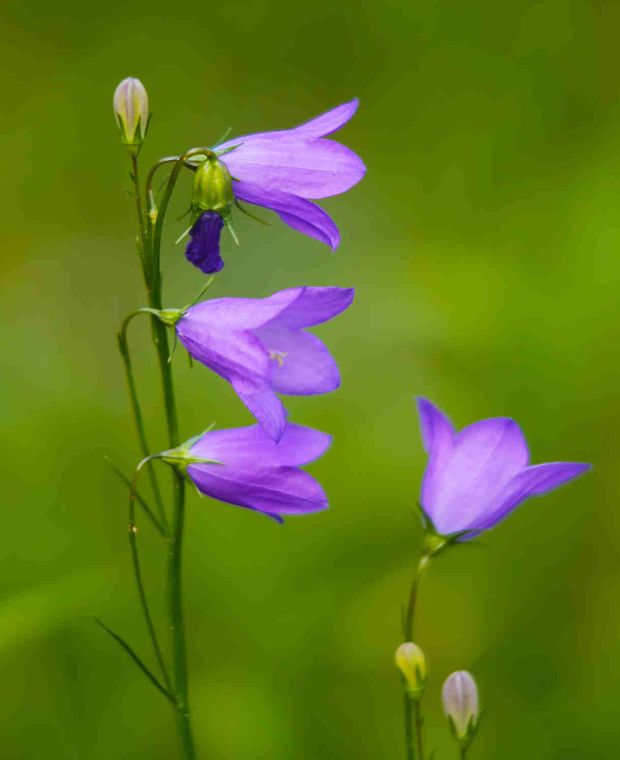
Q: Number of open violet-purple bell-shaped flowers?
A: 4